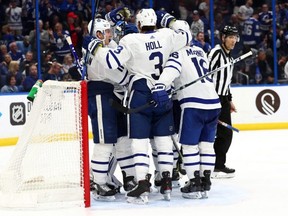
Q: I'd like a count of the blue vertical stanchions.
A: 5